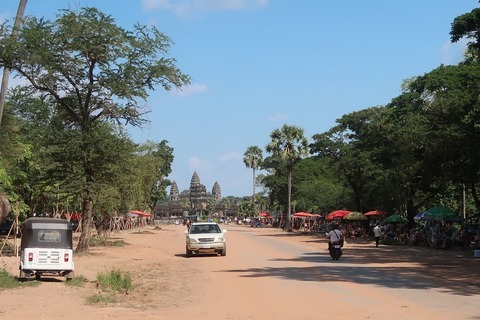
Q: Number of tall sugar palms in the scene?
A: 2